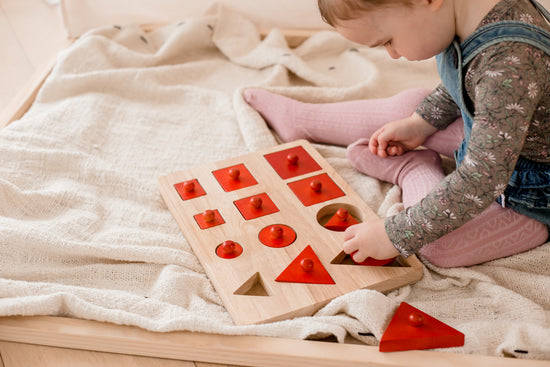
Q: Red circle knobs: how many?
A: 11